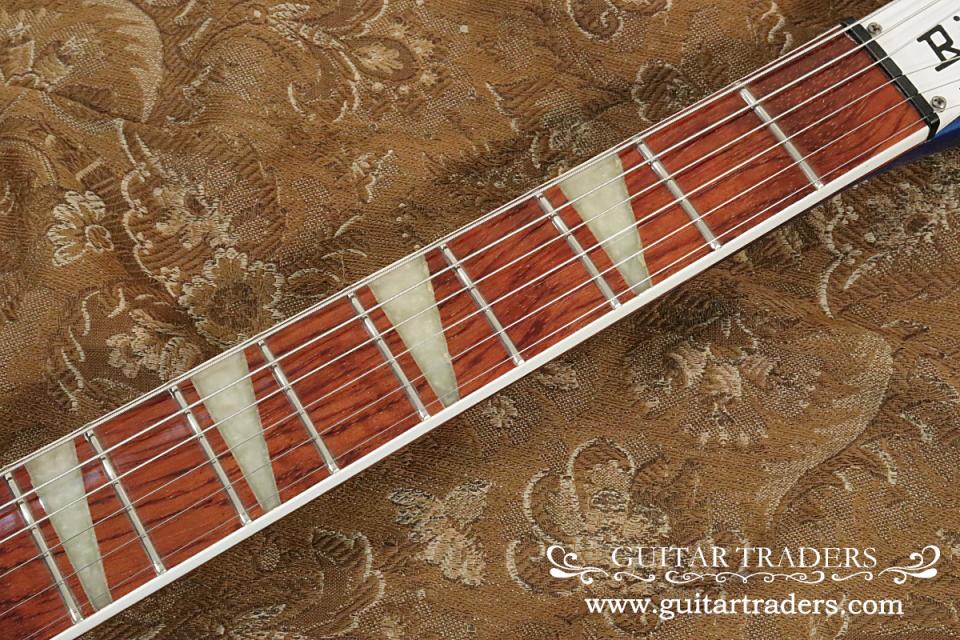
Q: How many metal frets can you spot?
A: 9